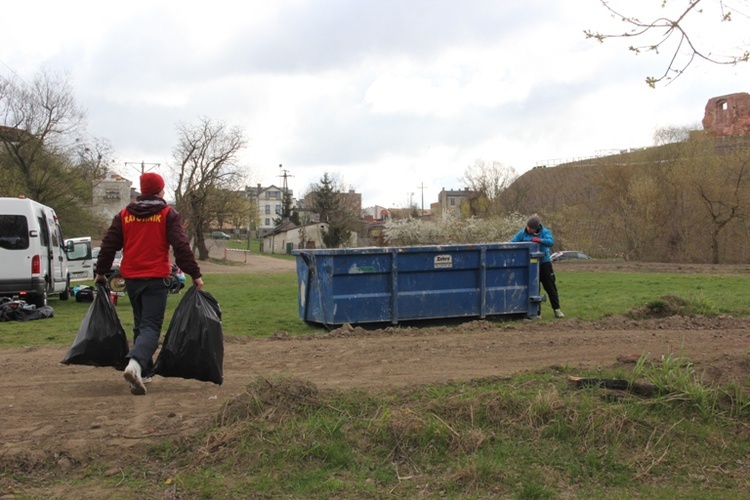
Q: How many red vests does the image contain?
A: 1